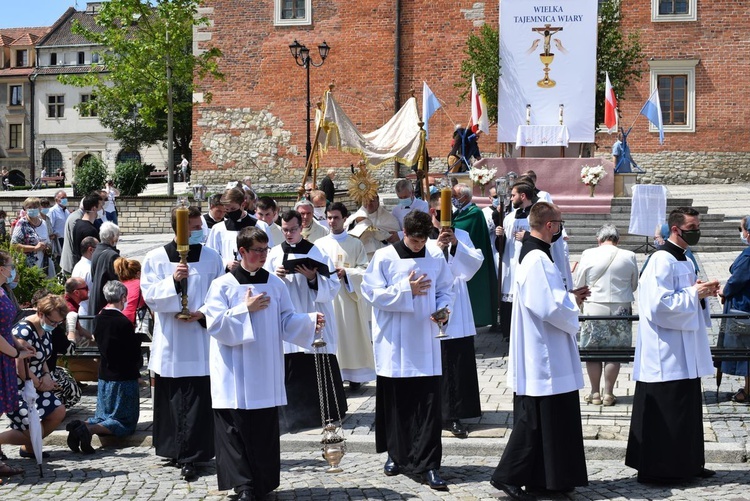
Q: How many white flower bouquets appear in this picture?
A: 2